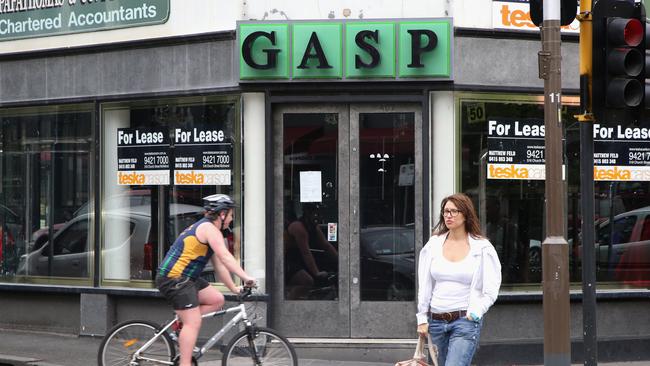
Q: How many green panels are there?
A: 4